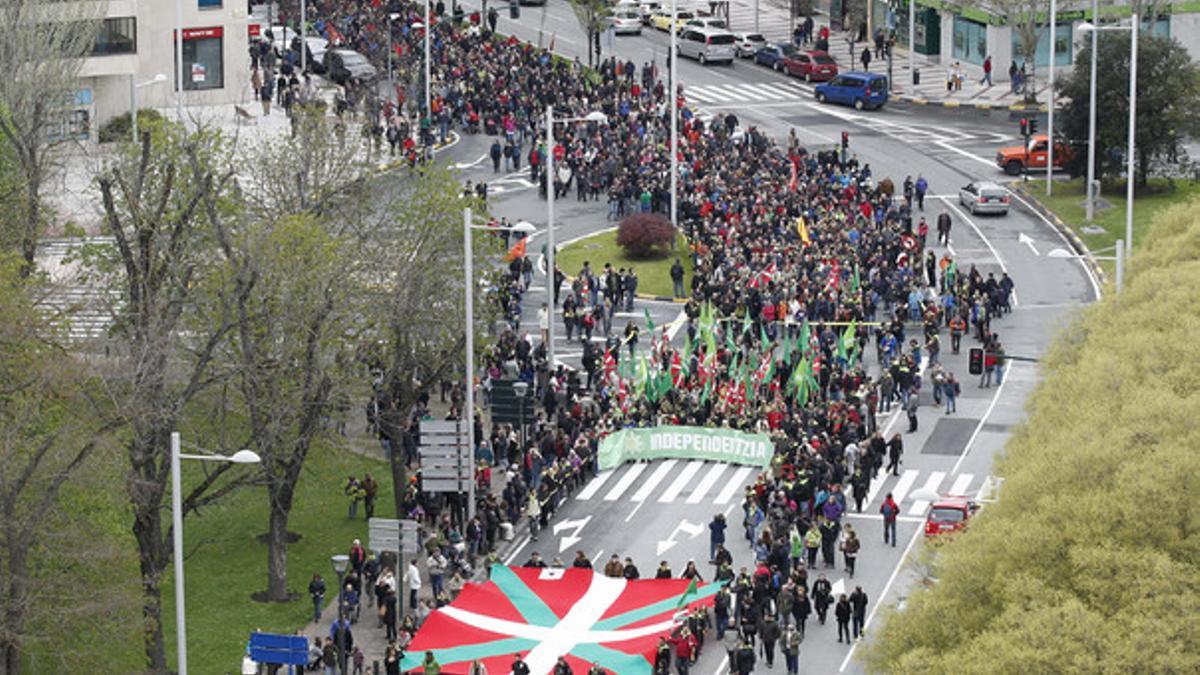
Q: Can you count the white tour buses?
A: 0